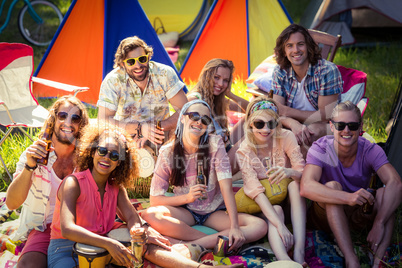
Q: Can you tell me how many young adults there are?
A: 8